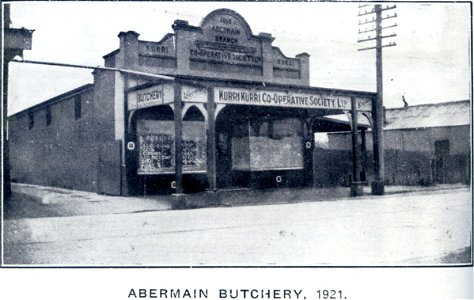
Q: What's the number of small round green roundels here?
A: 0